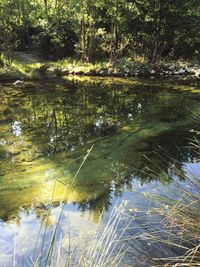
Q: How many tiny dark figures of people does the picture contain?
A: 0